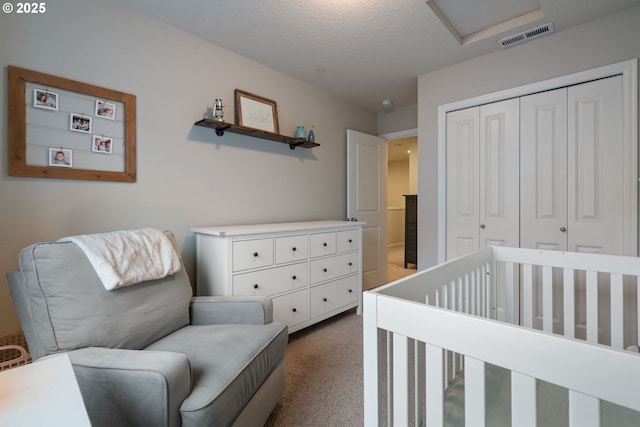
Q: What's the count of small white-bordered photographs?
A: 5